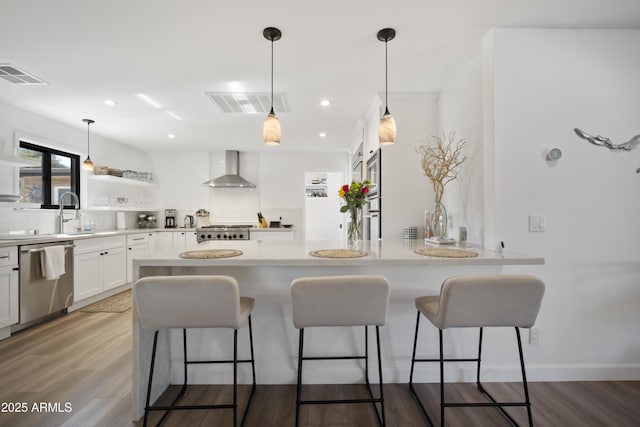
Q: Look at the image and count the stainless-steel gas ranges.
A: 1